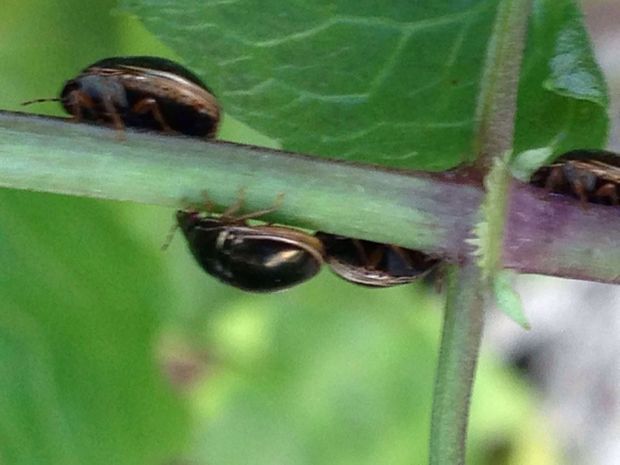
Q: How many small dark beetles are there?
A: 4